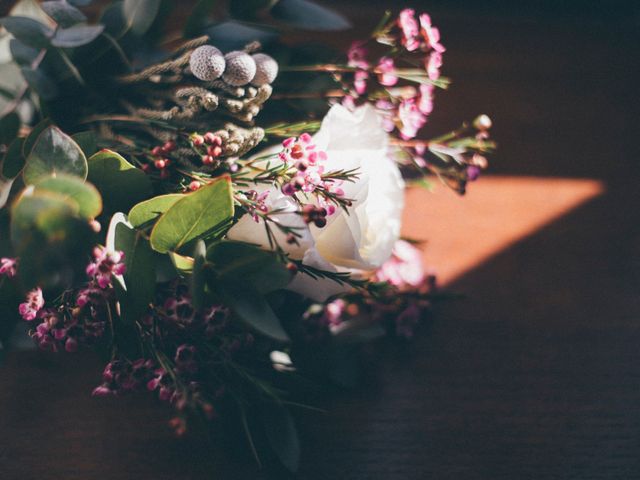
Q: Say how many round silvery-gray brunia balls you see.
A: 3